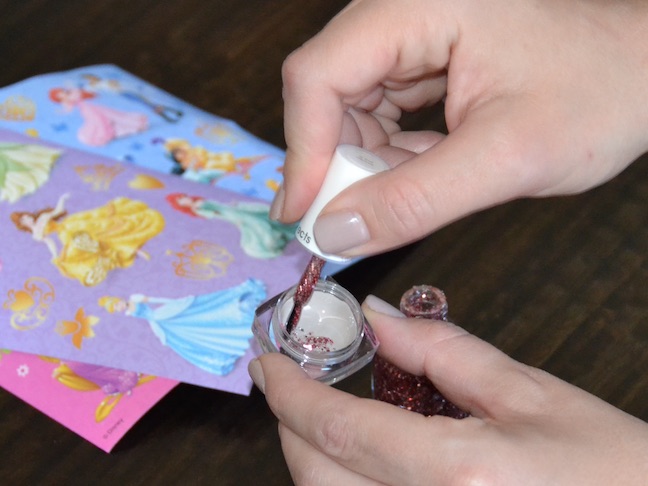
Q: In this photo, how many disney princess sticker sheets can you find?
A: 3